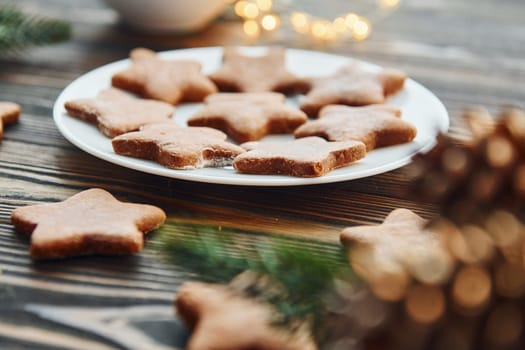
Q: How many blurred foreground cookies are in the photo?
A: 2